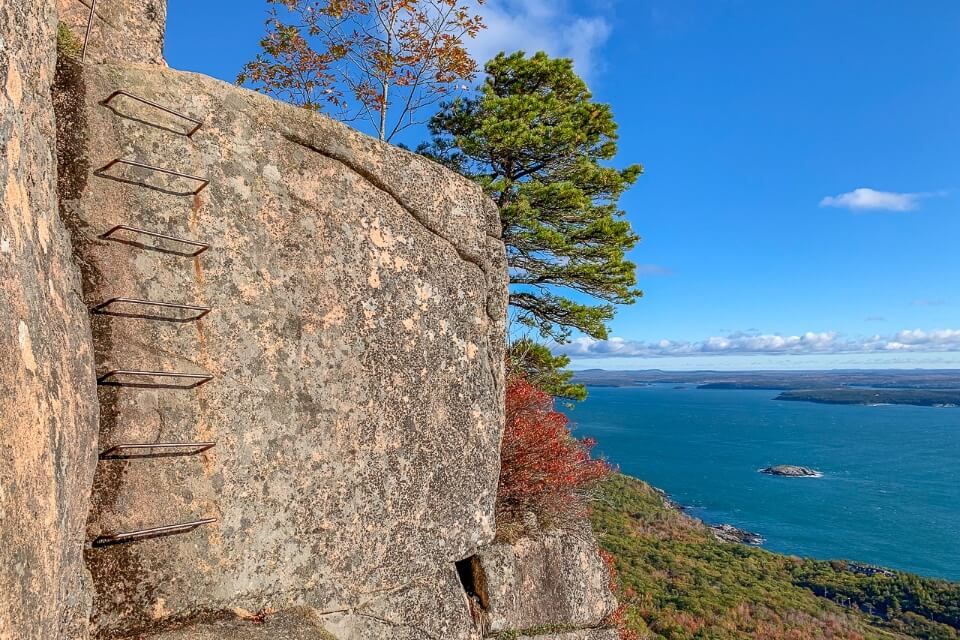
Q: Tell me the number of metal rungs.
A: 7